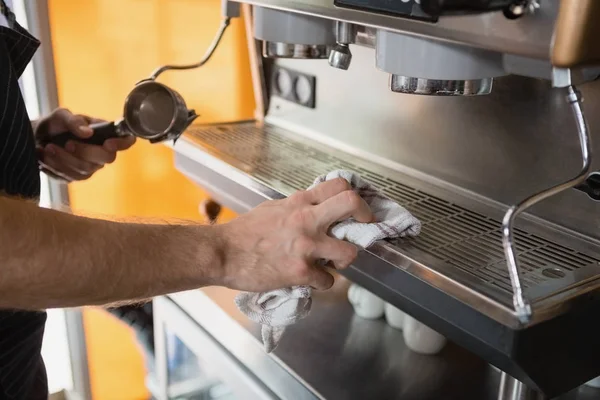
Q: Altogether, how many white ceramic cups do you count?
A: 3